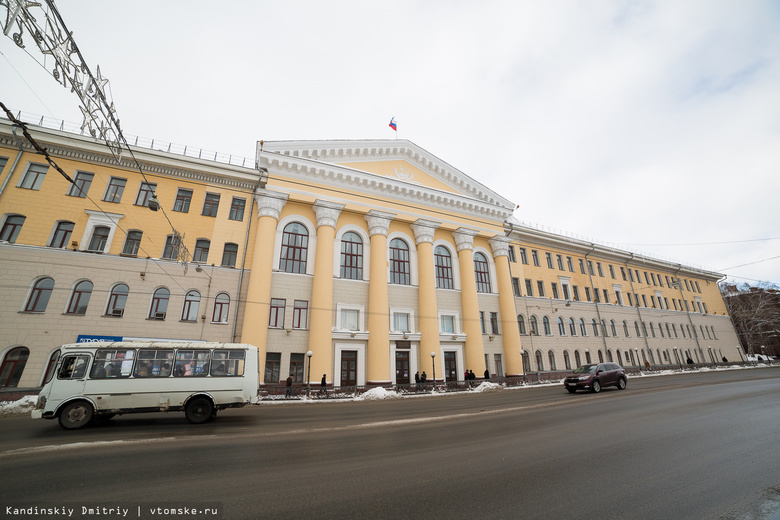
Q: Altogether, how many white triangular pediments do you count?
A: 1